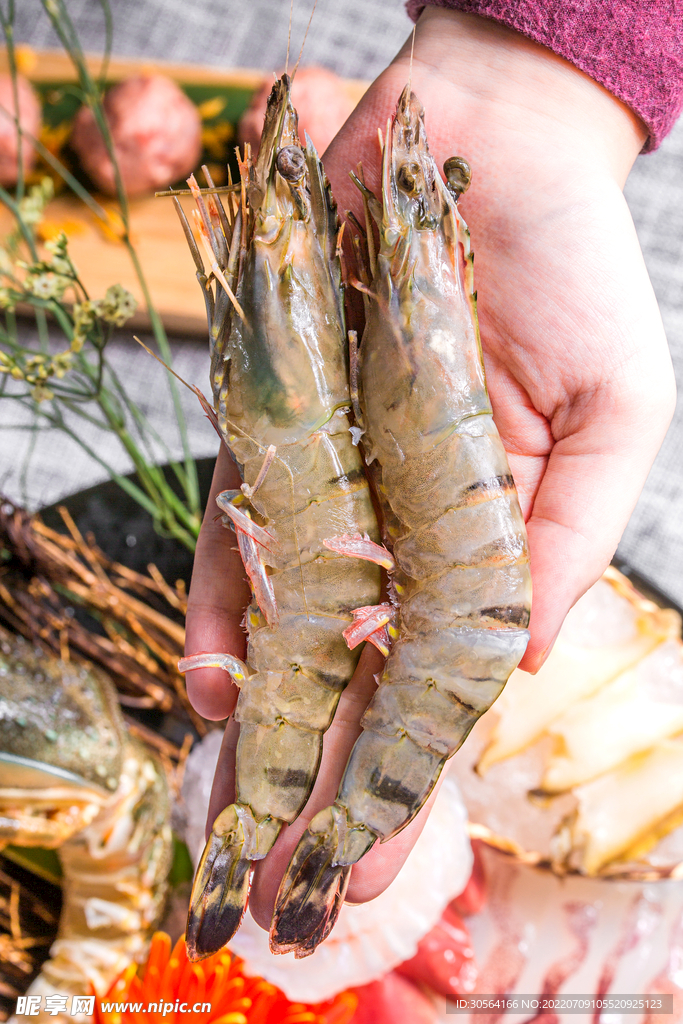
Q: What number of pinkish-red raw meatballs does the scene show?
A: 3